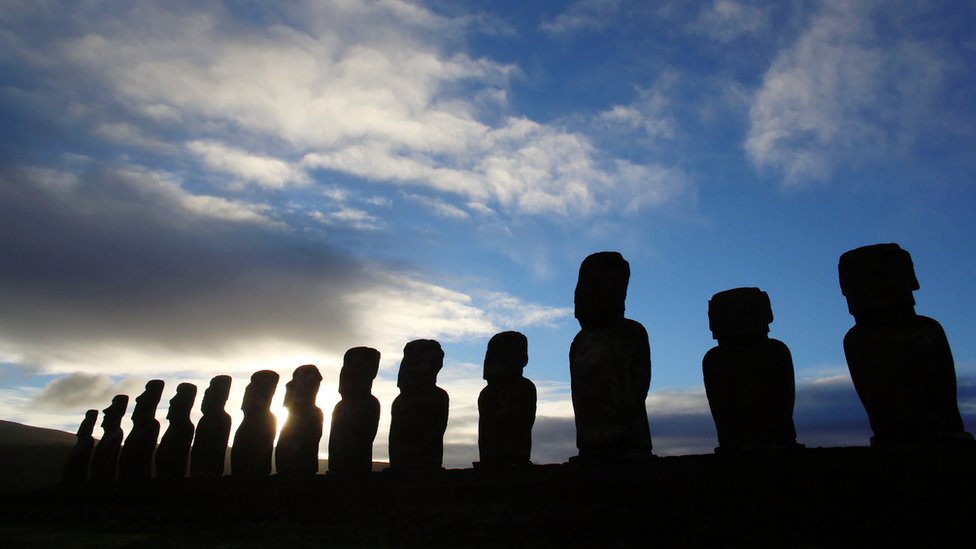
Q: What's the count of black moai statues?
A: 13